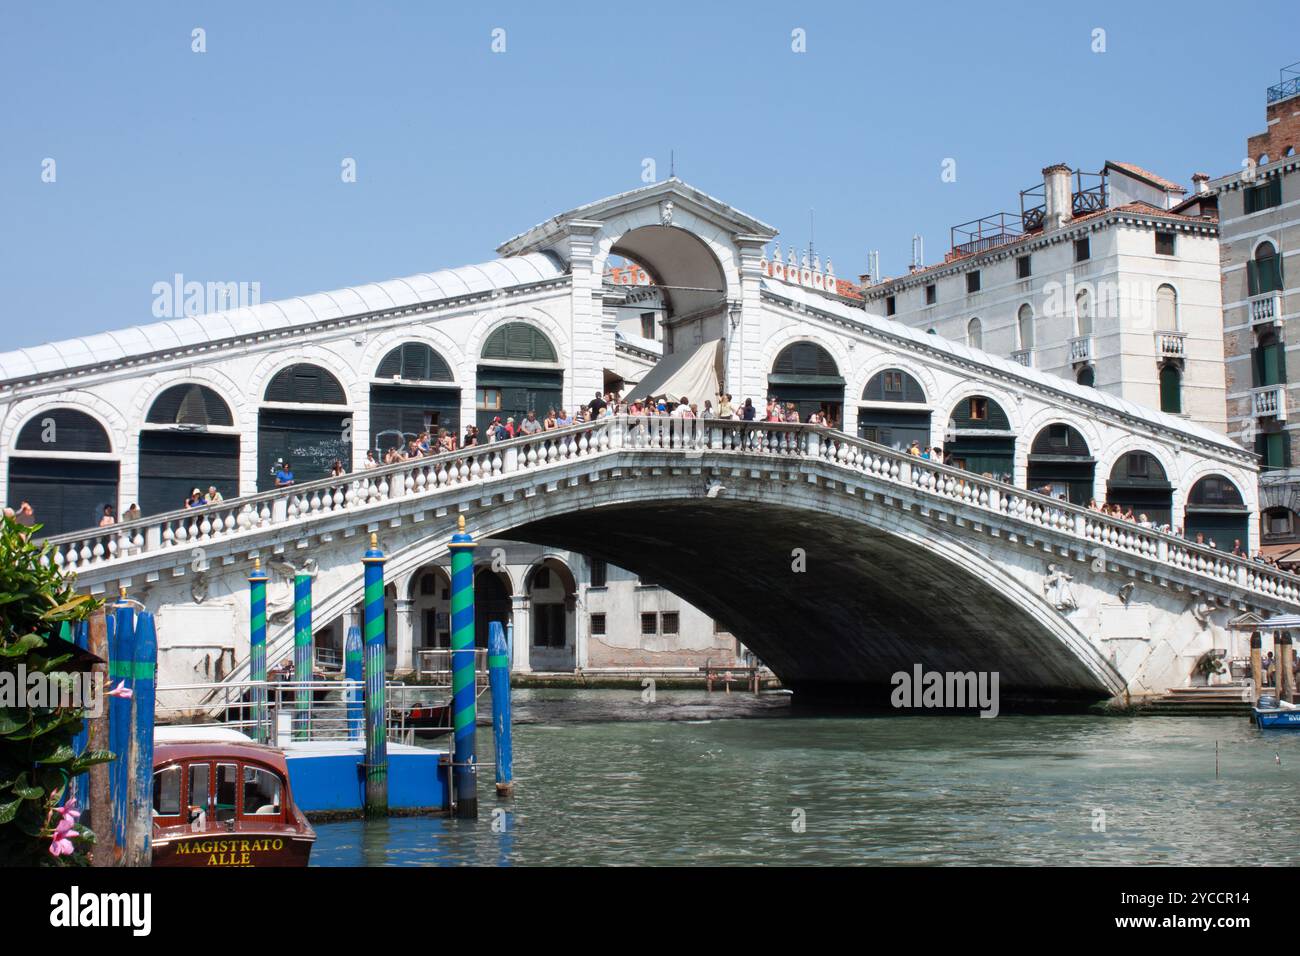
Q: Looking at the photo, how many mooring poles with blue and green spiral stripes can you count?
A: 4